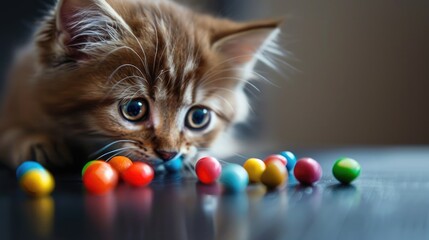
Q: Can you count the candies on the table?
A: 15